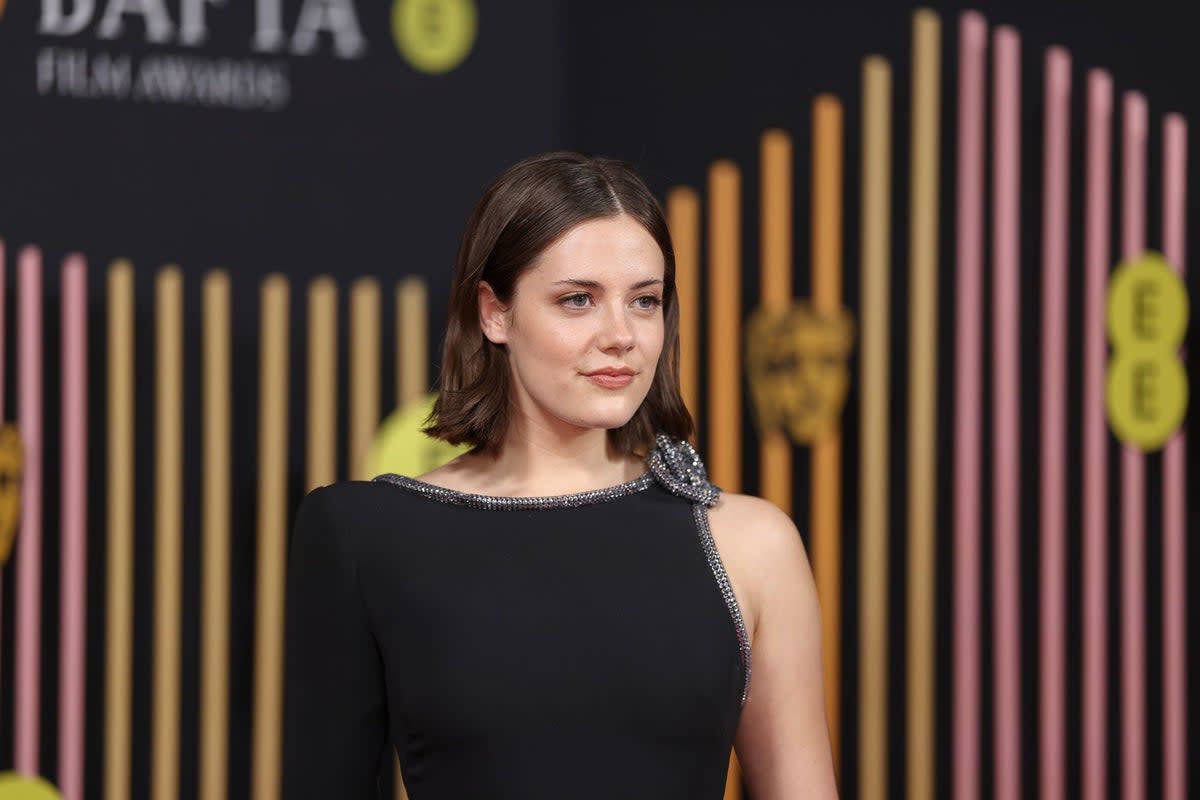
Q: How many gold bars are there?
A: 9